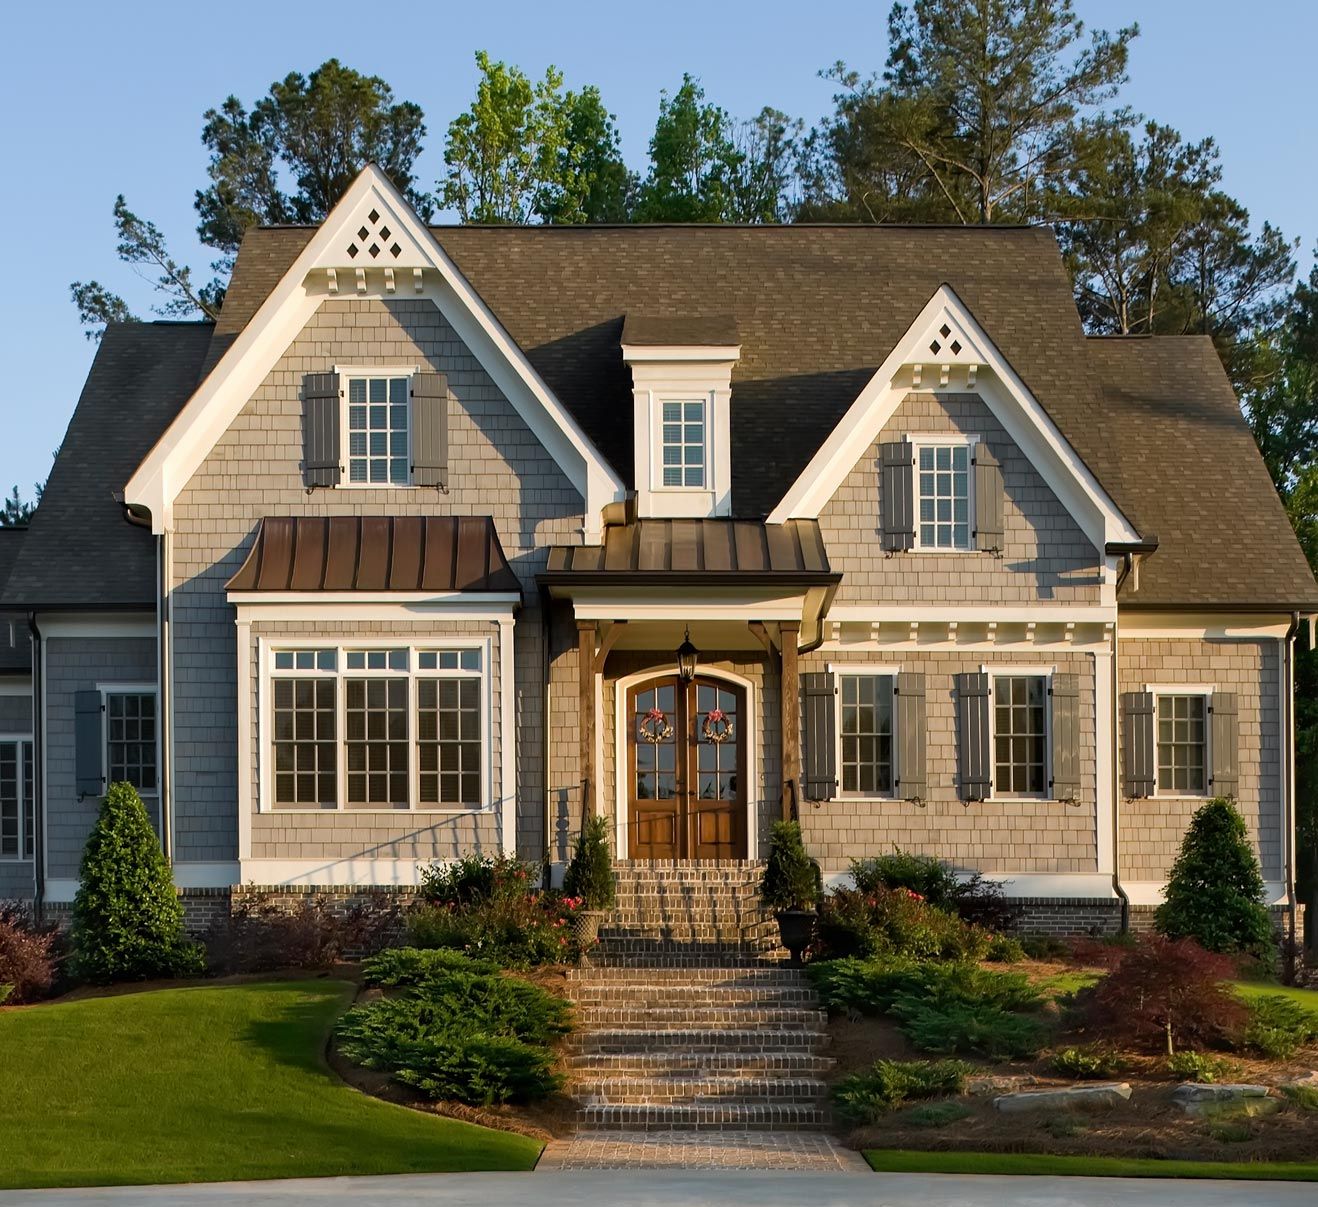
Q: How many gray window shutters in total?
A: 11